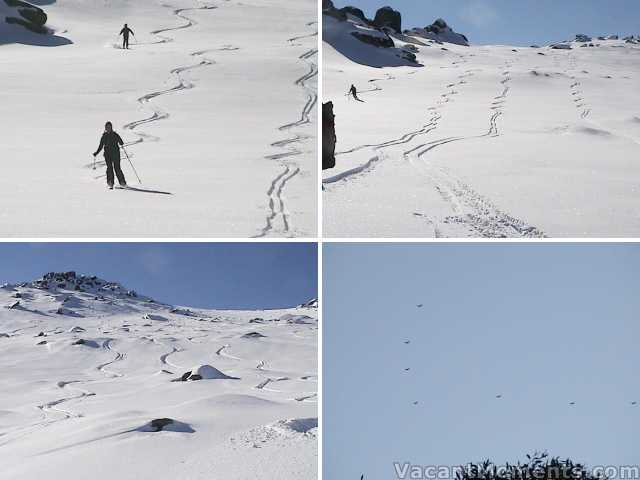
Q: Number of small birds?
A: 7